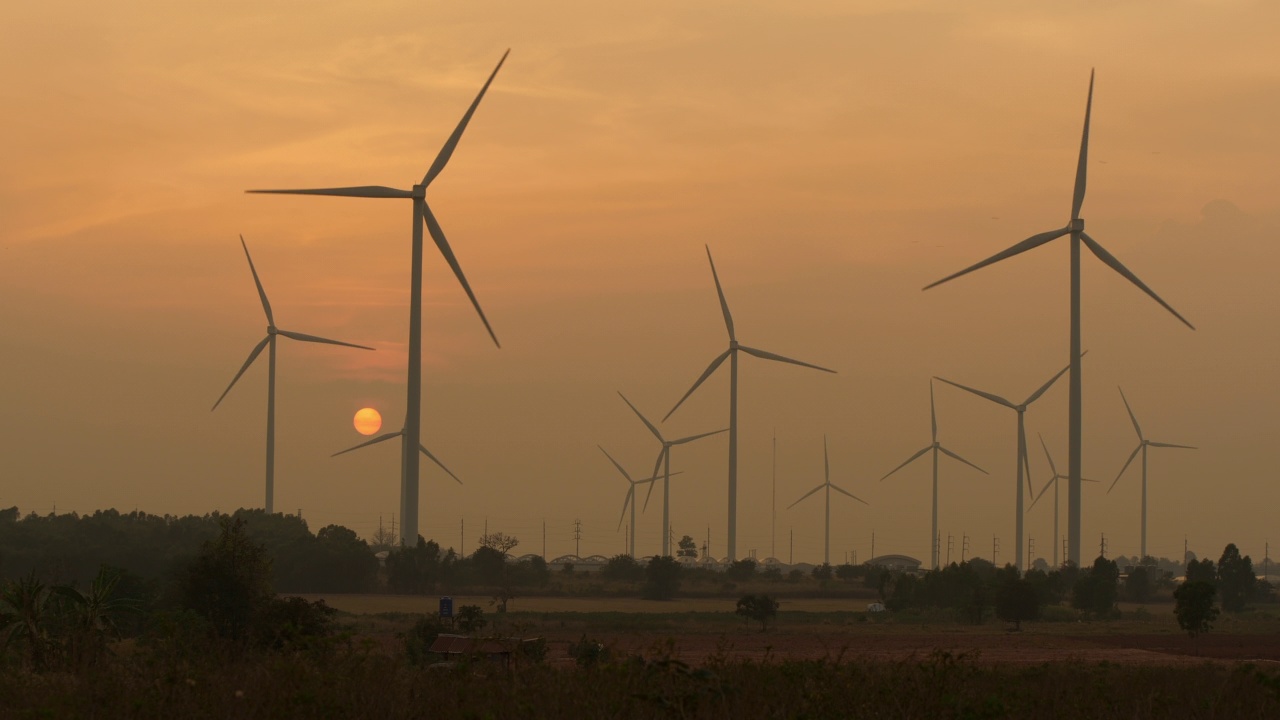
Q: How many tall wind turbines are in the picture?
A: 12